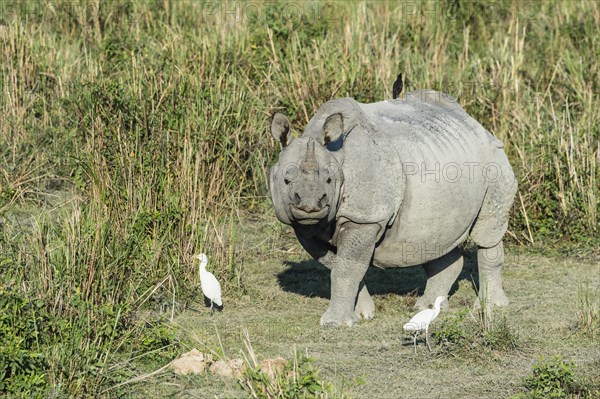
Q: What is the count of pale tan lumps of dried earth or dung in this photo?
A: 3